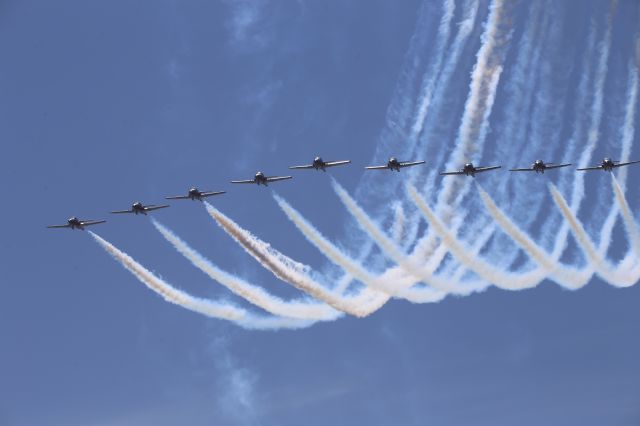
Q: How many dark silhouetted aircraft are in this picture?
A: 9